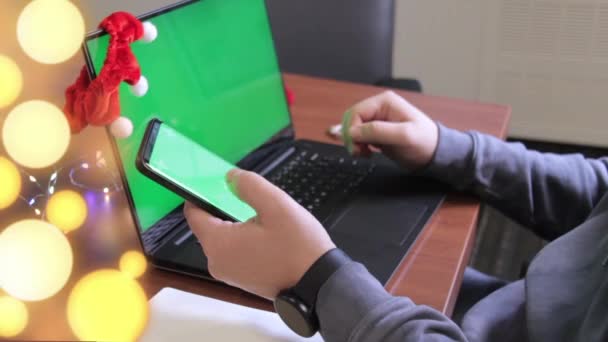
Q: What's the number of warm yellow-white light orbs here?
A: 9